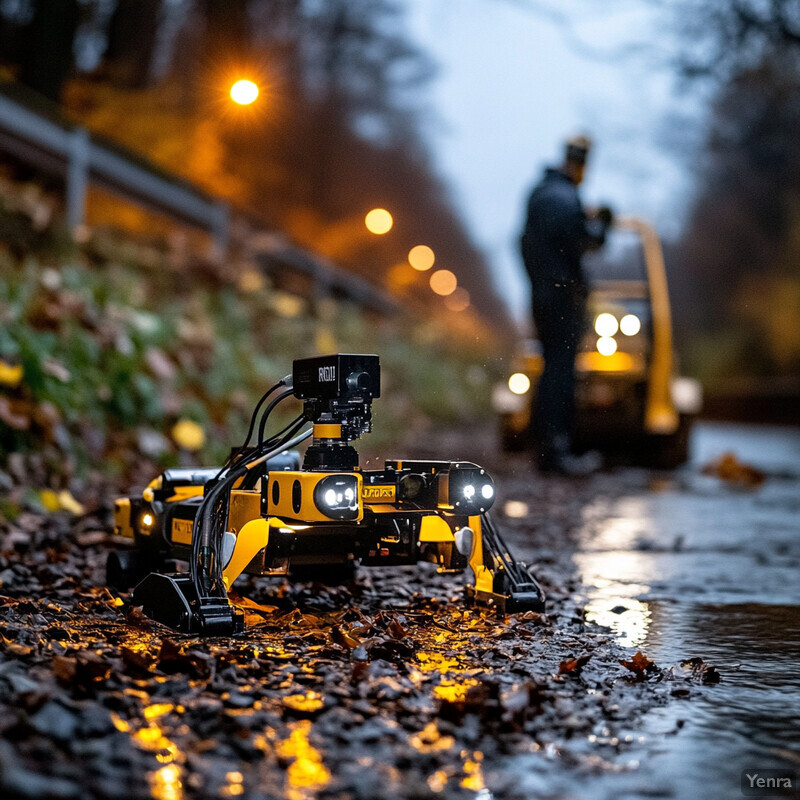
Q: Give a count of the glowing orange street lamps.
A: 5